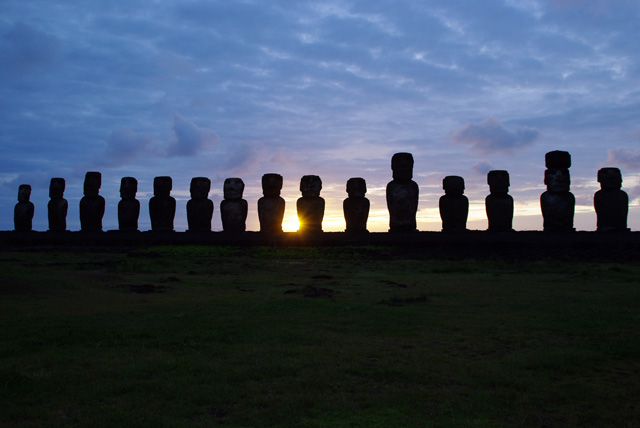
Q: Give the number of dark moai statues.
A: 15